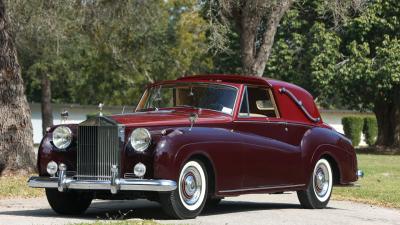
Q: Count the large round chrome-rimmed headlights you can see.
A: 2